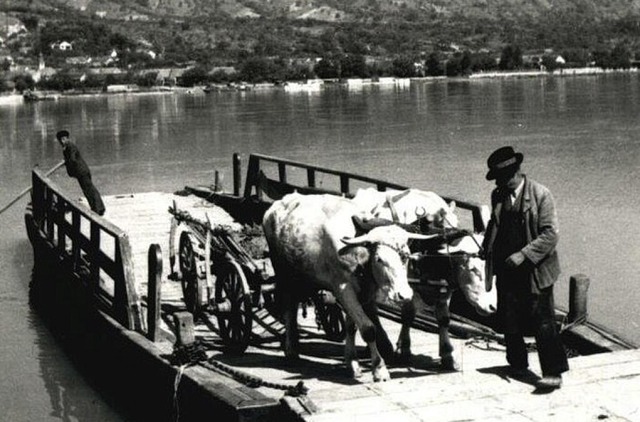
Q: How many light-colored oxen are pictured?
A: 2